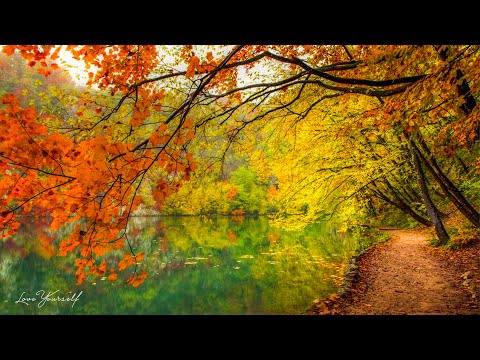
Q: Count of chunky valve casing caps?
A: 0